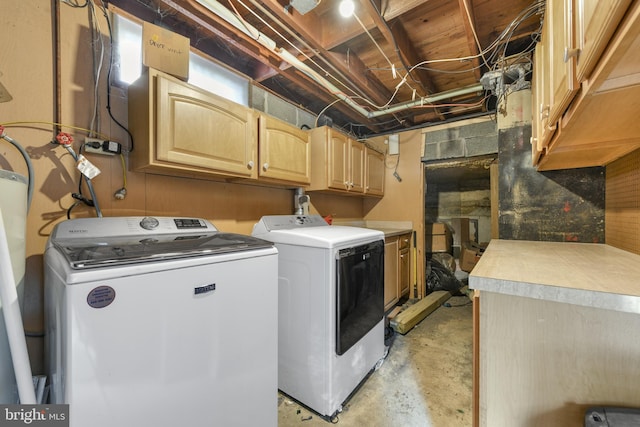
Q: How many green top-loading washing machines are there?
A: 0